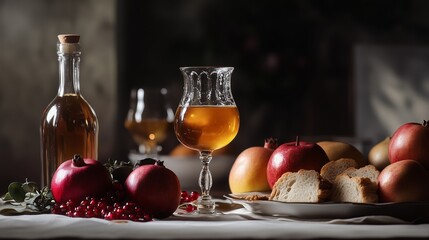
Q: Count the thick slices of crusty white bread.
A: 4